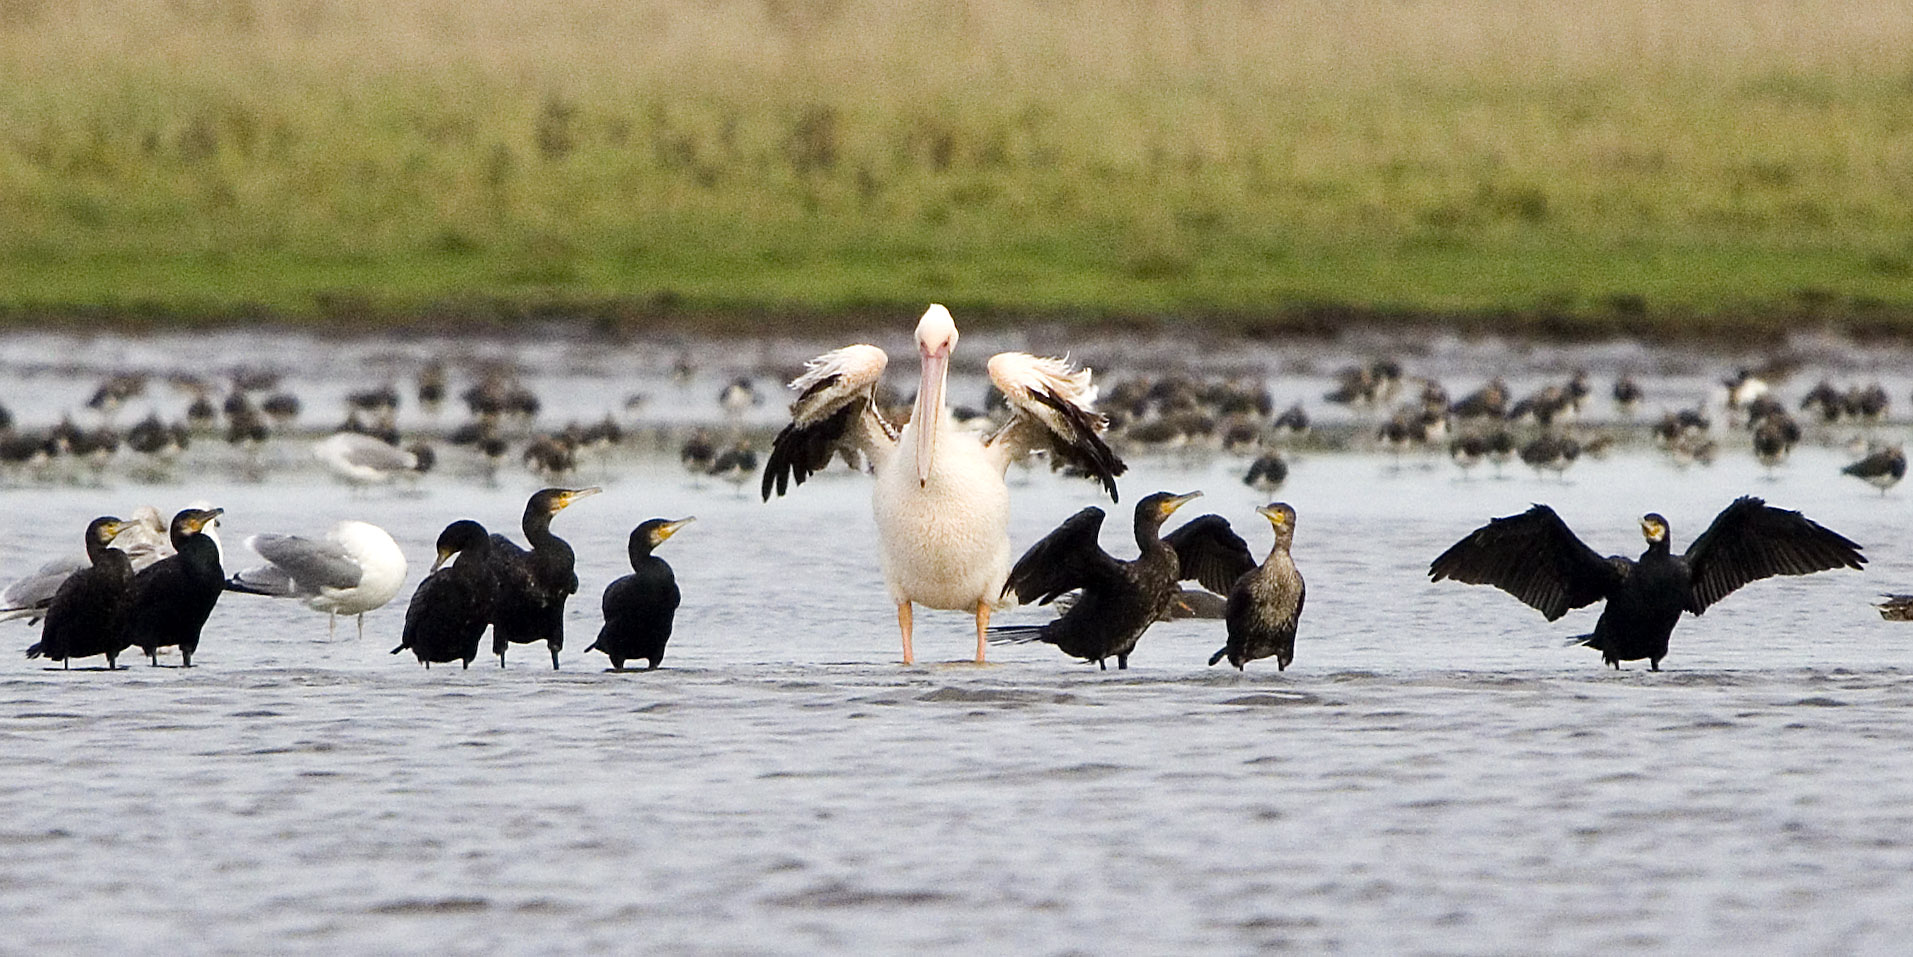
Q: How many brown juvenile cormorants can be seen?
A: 1